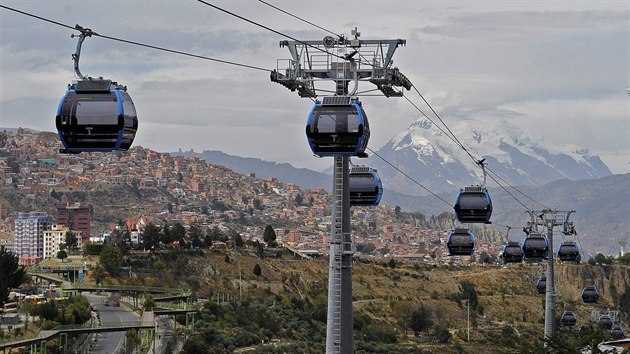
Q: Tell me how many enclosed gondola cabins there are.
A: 13